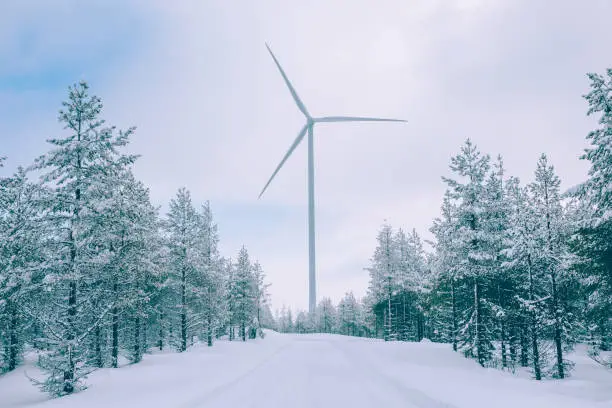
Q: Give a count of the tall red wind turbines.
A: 0